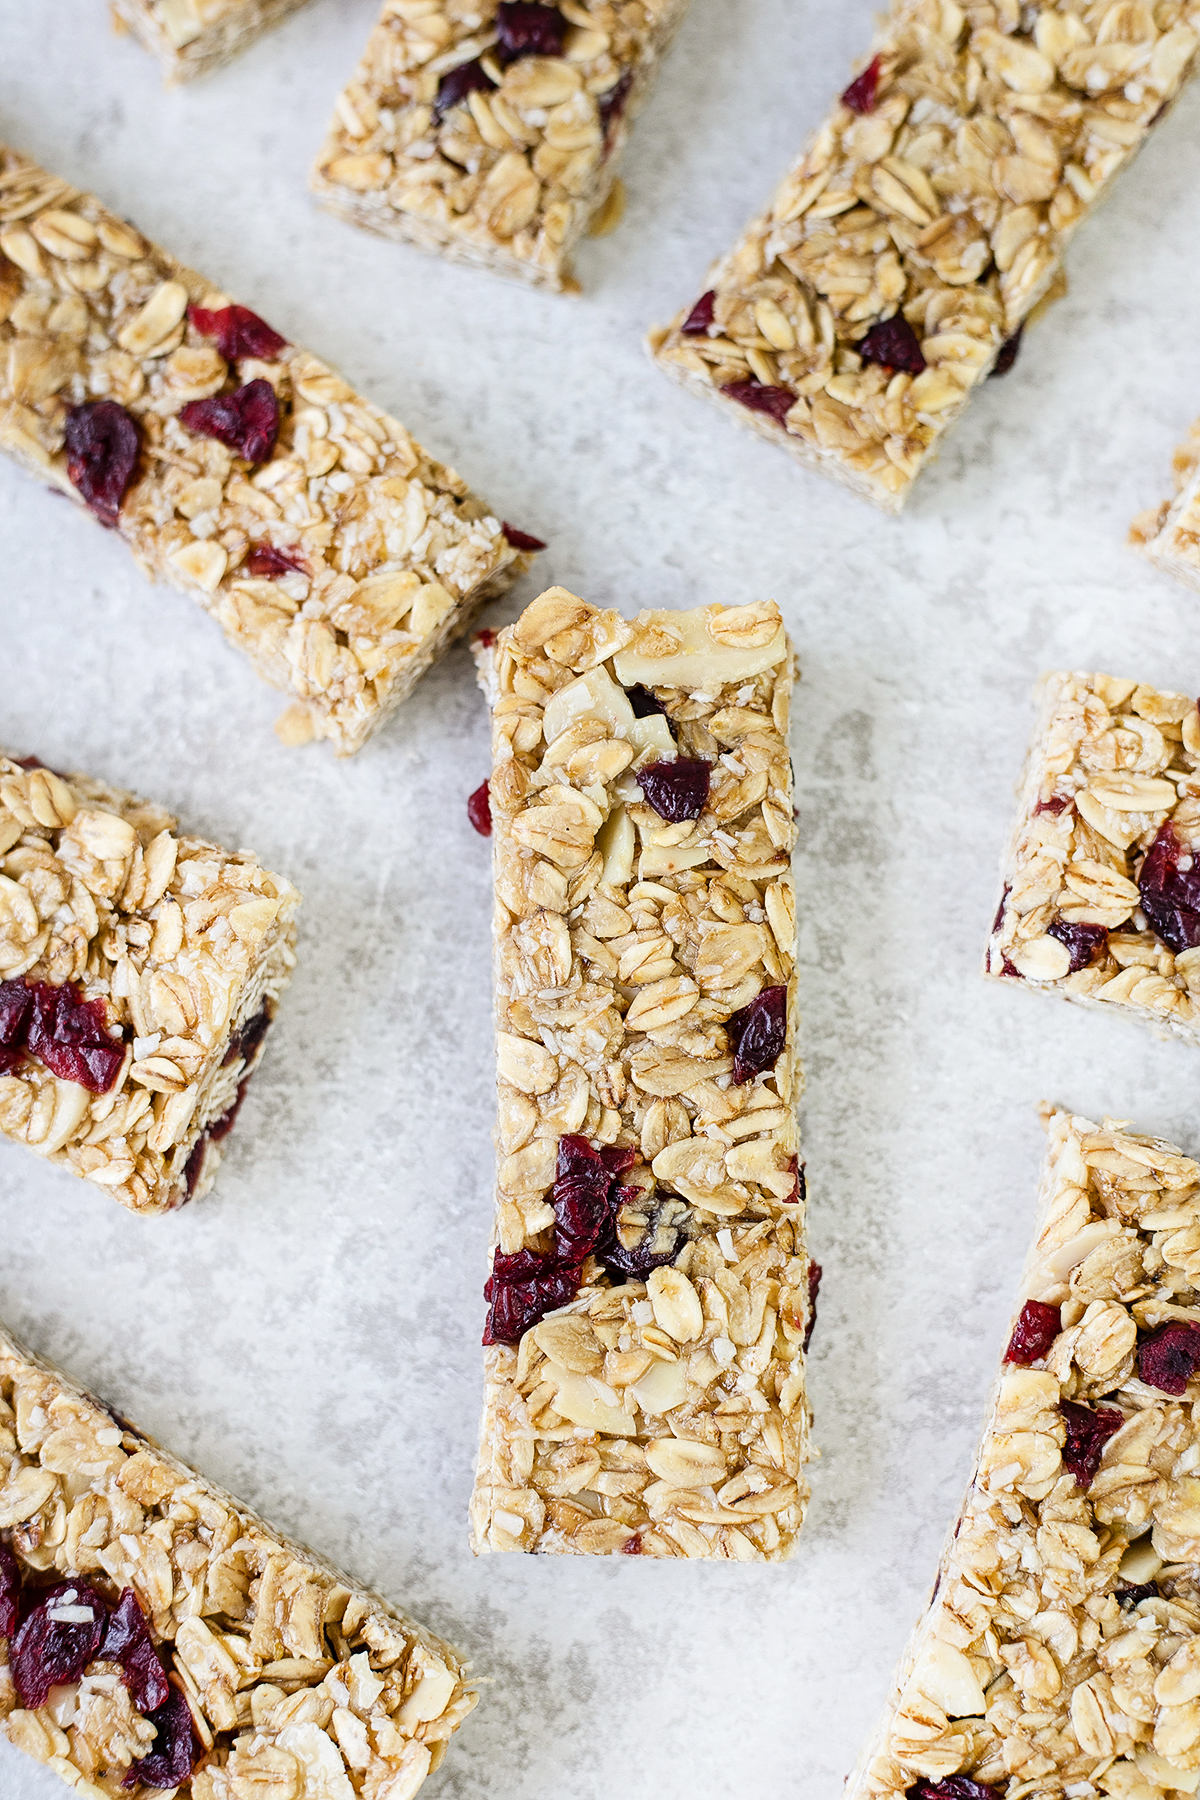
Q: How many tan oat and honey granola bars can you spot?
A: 10